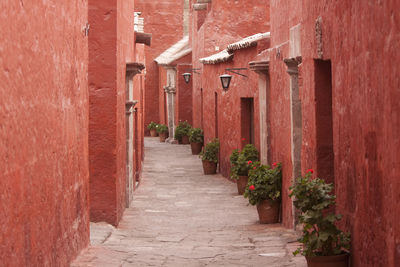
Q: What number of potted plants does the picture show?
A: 8